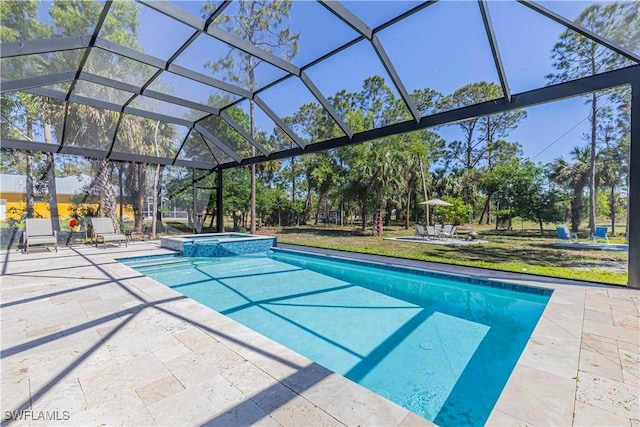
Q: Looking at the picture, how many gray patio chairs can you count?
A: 2